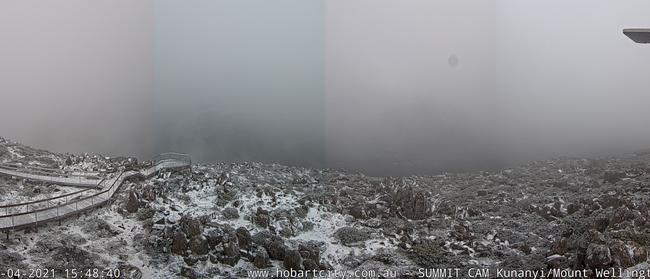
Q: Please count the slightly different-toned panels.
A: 4